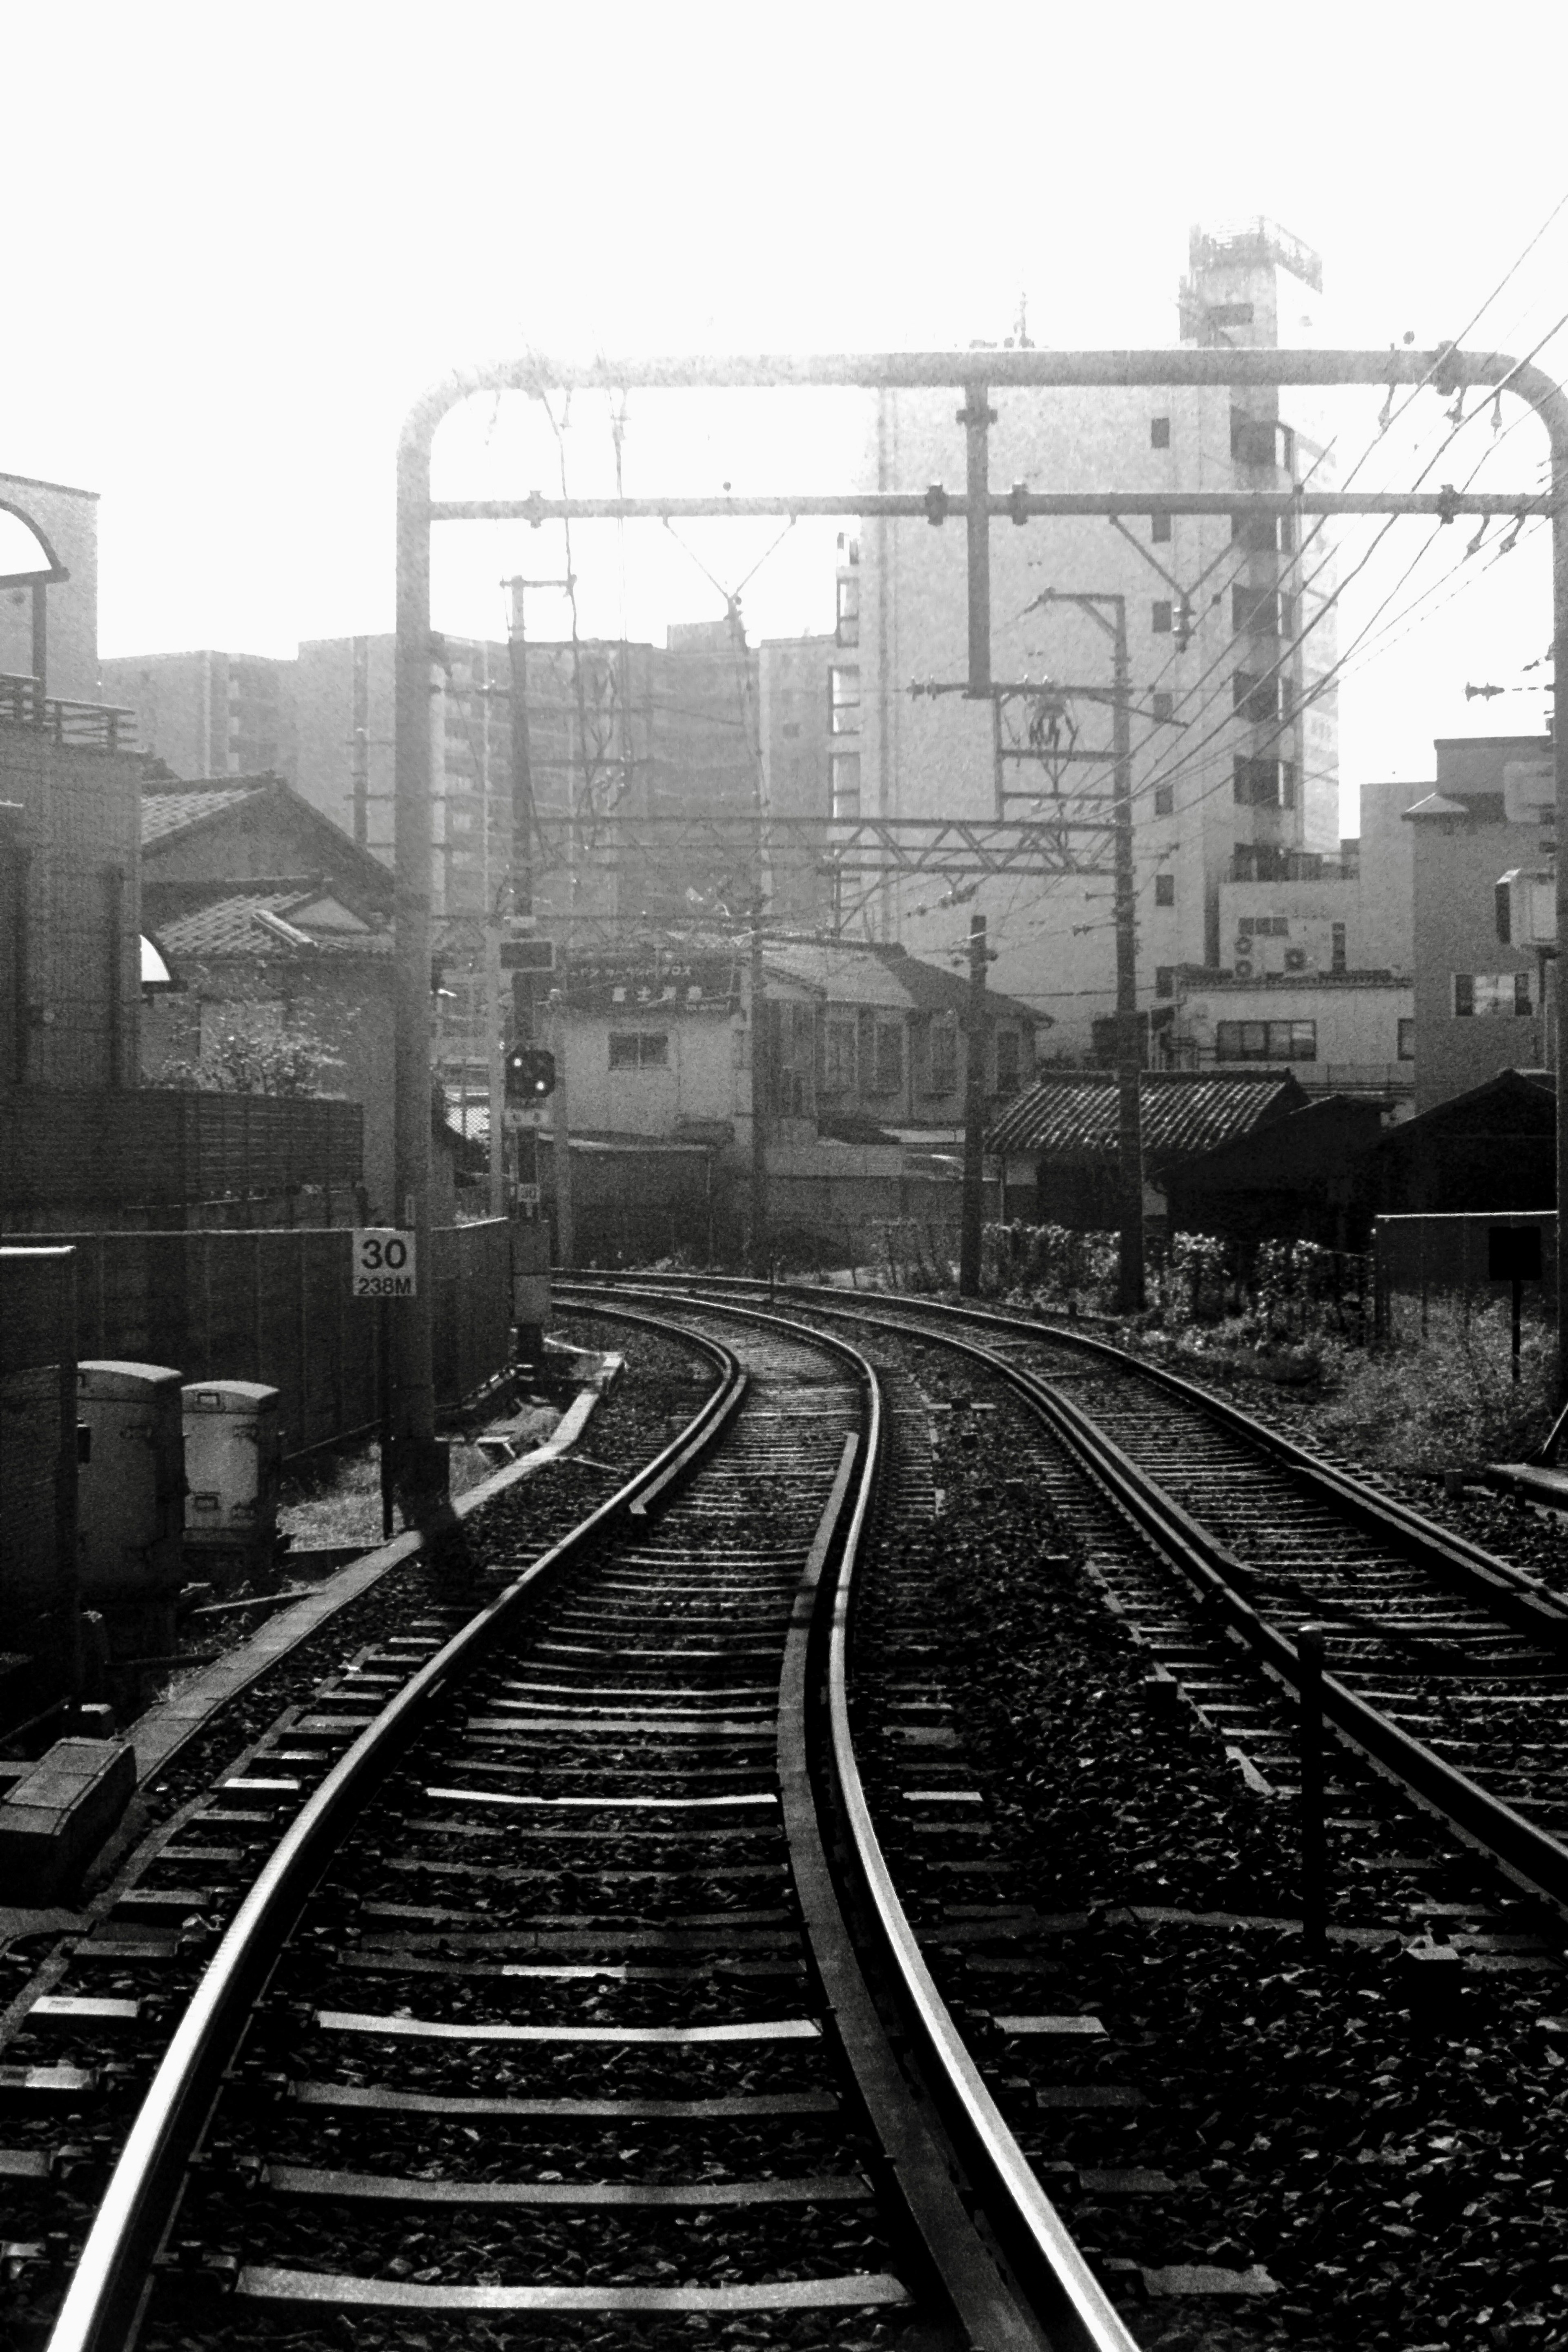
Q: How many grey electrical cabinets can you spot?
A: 2